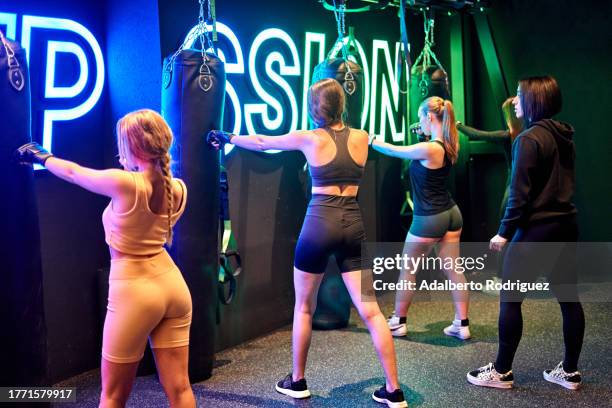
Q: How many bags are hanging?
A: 4